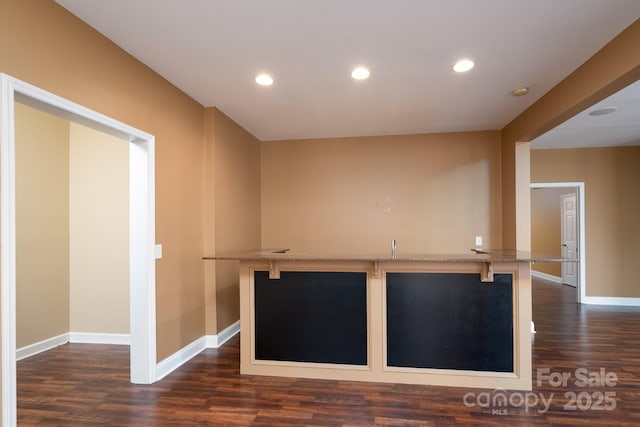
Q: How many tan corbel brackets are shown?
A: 3